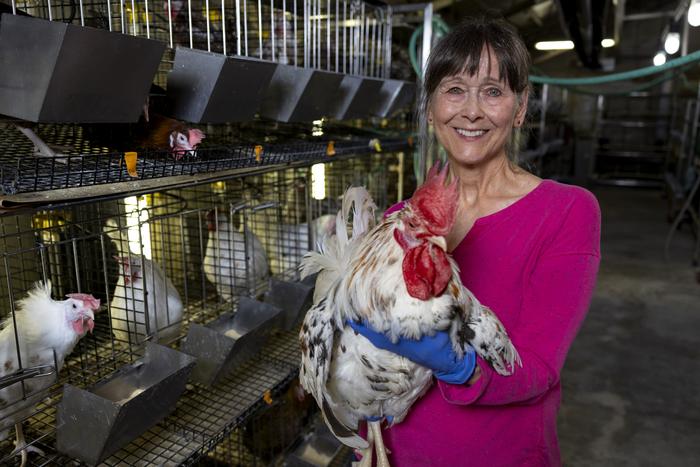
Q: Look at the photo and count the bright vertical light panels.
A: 2